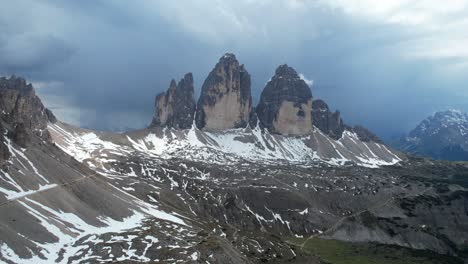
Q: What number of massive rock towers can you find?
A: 3